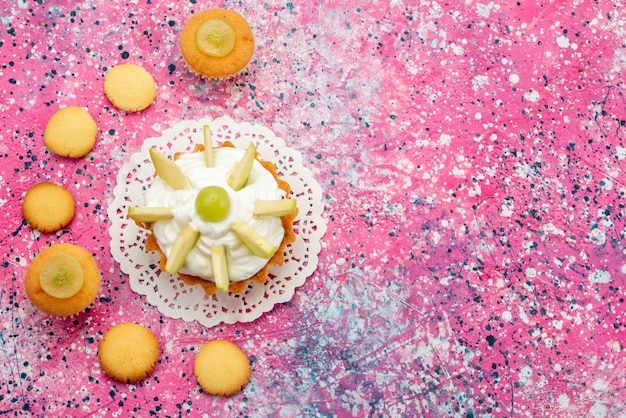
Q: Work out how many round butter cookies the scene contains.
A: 5